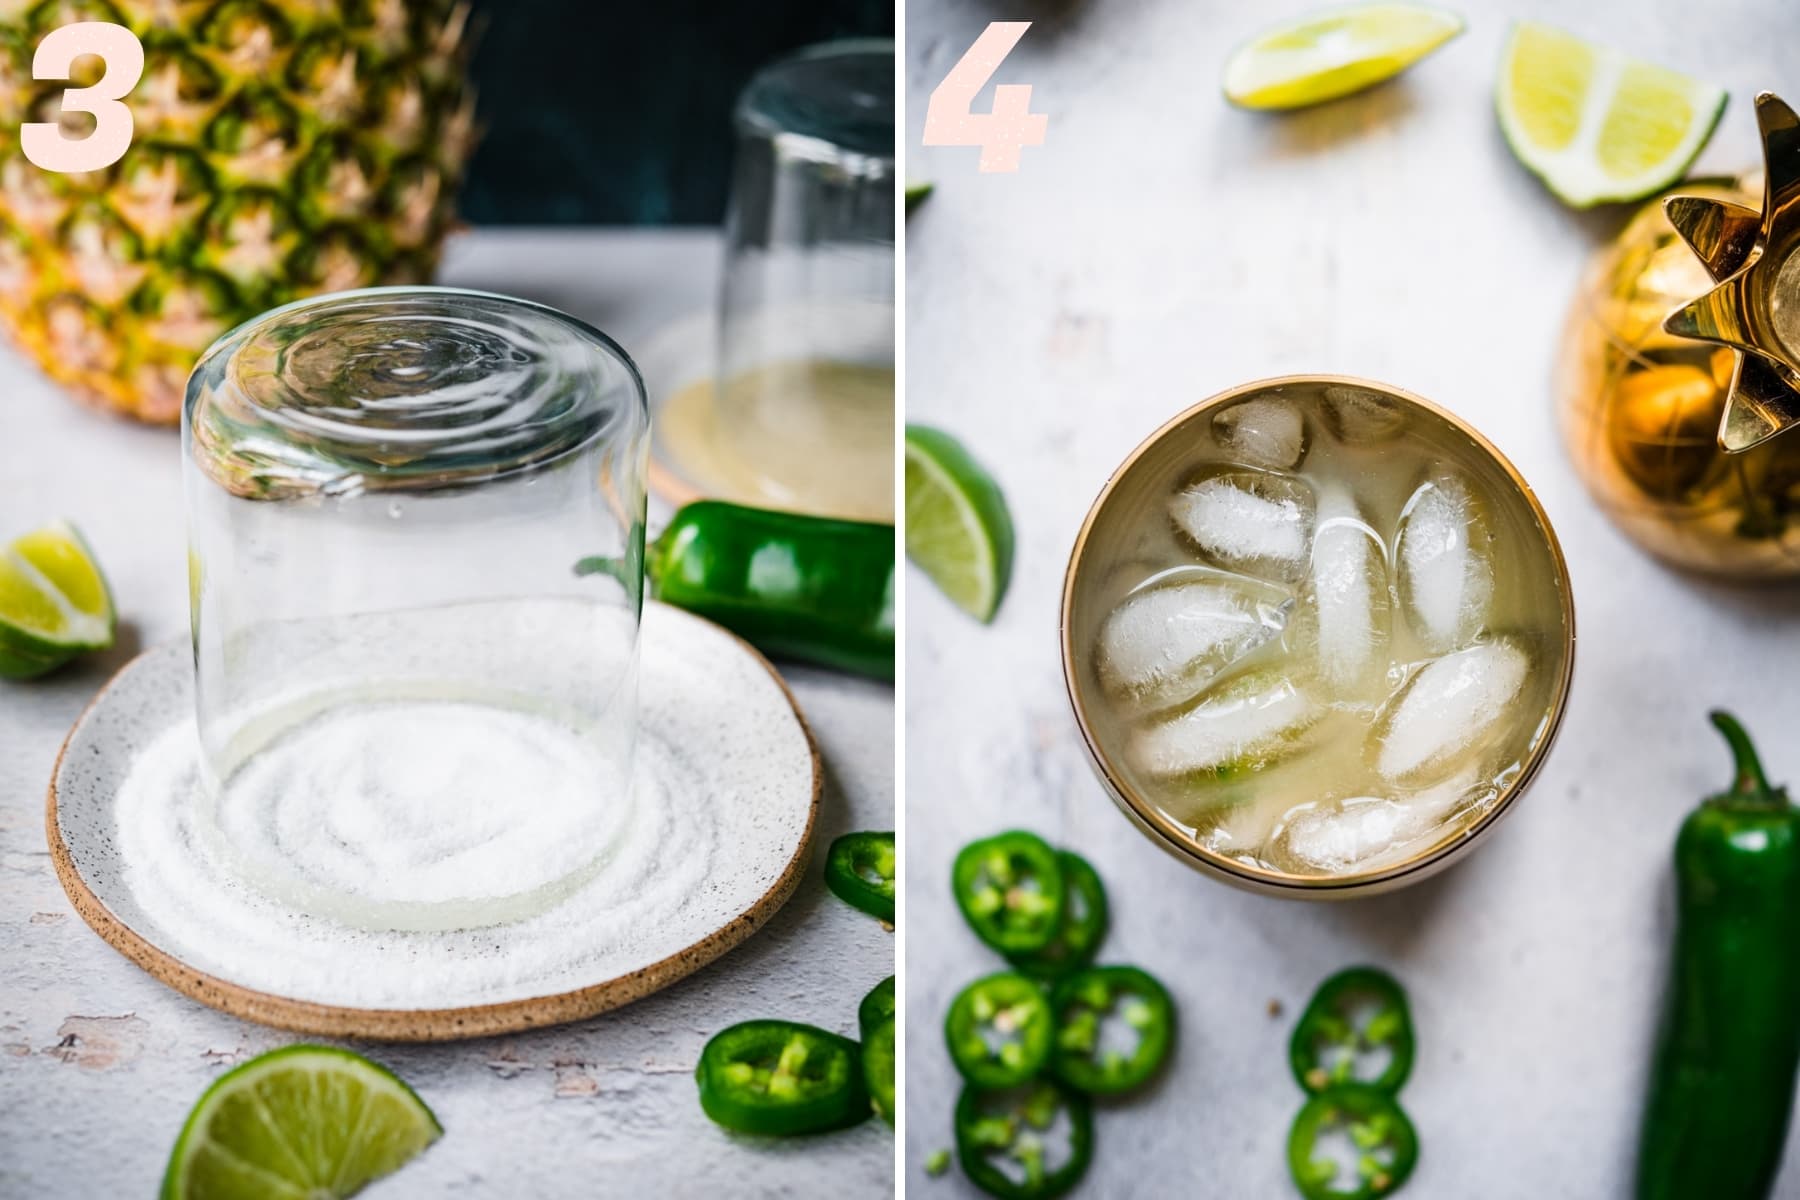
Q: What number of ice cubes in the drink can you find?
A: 10